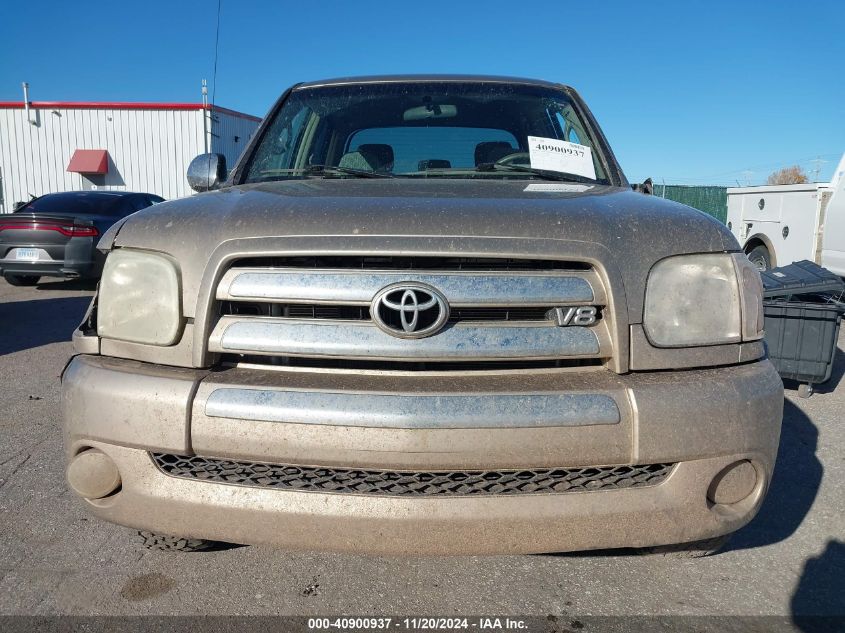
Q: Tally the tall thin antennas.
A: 1